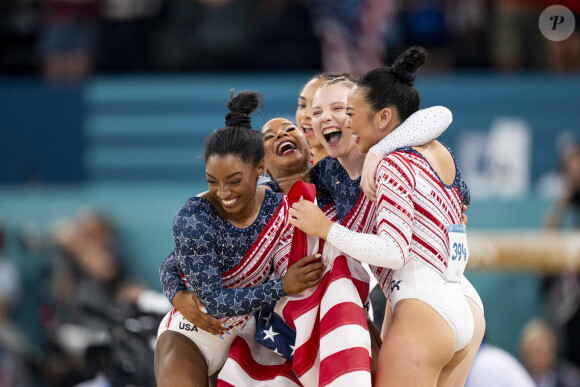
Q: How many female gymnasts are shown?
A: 5